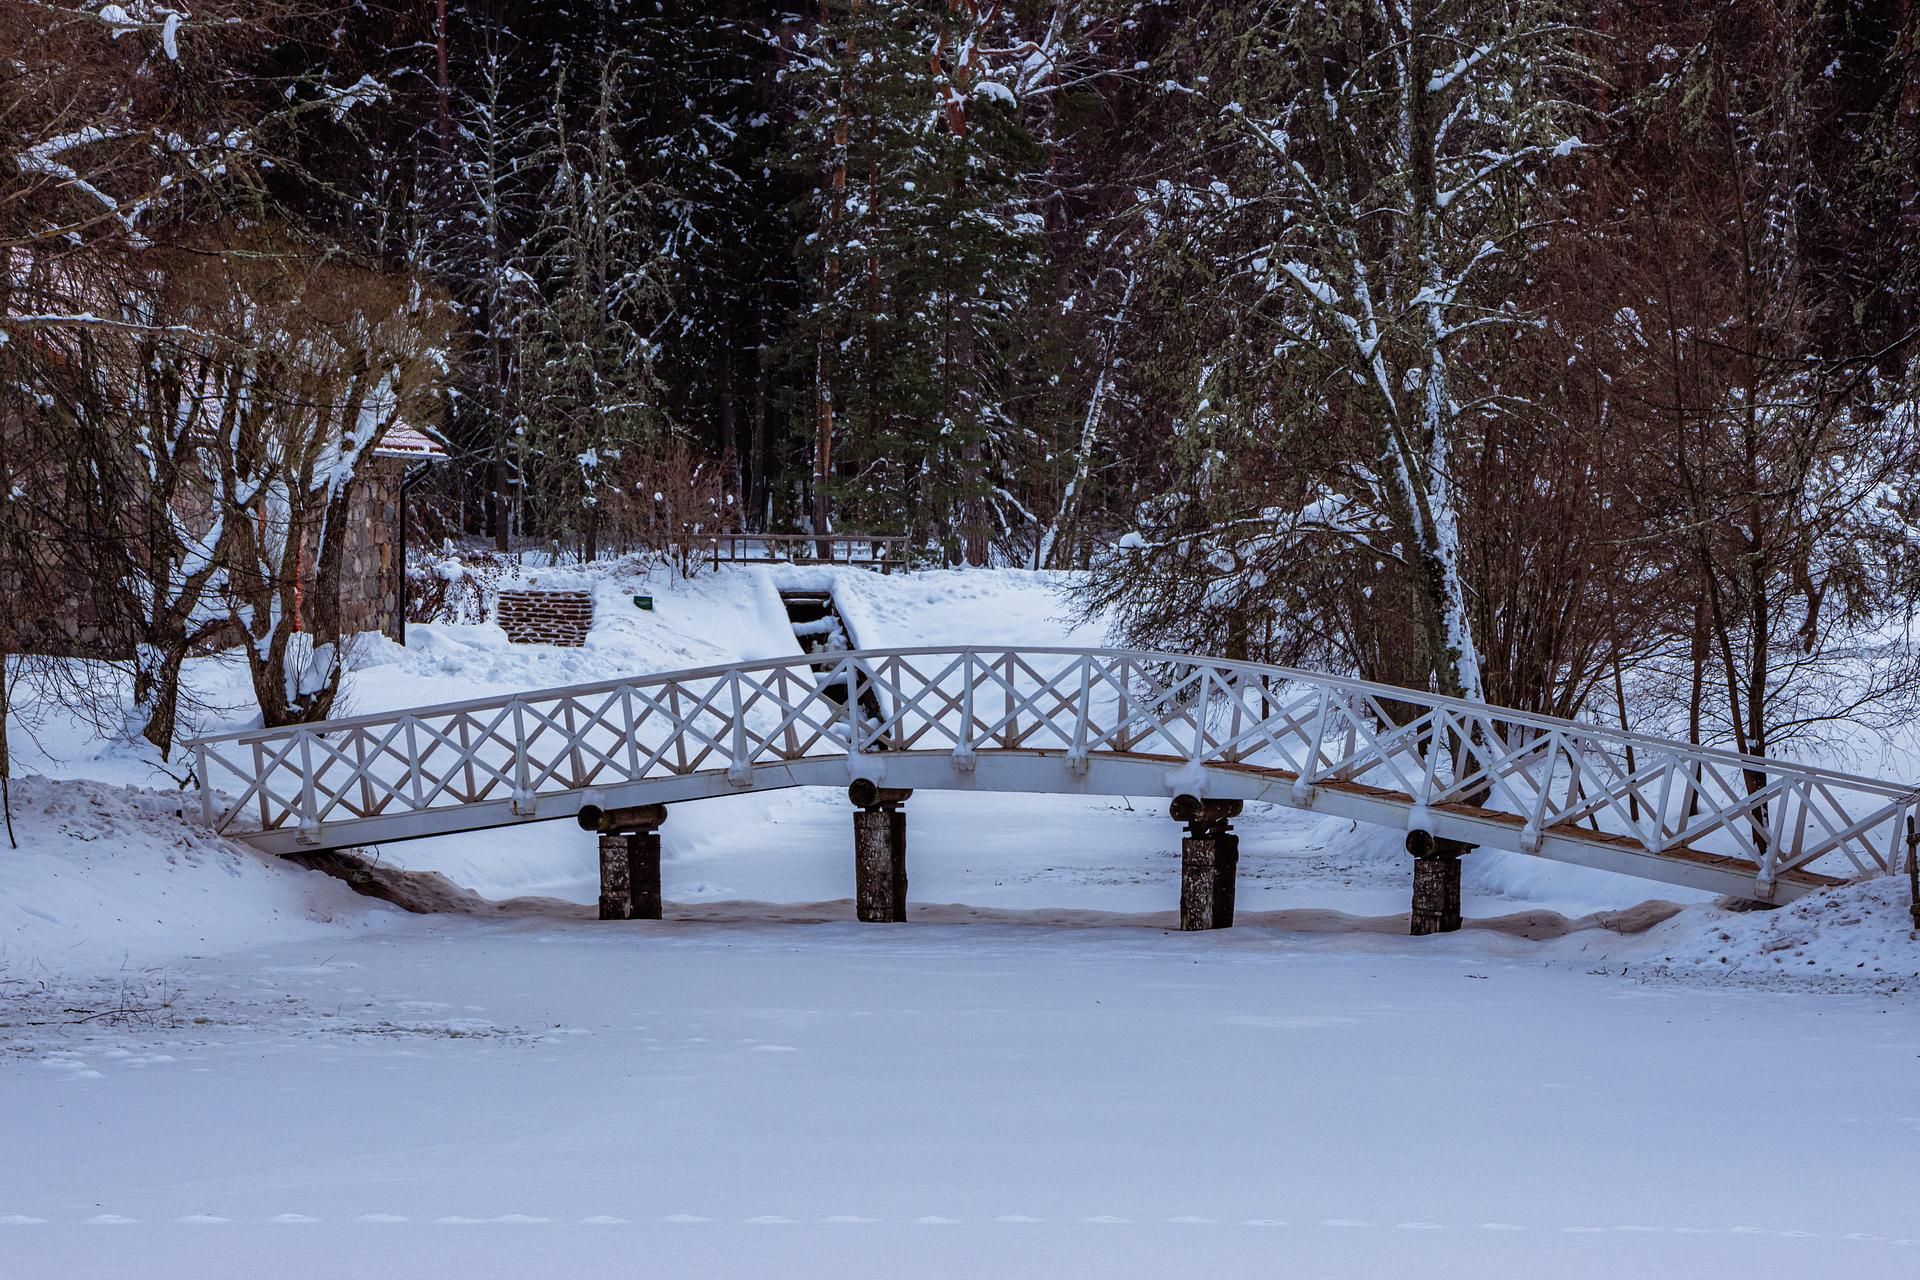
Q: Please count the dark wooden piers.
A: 4